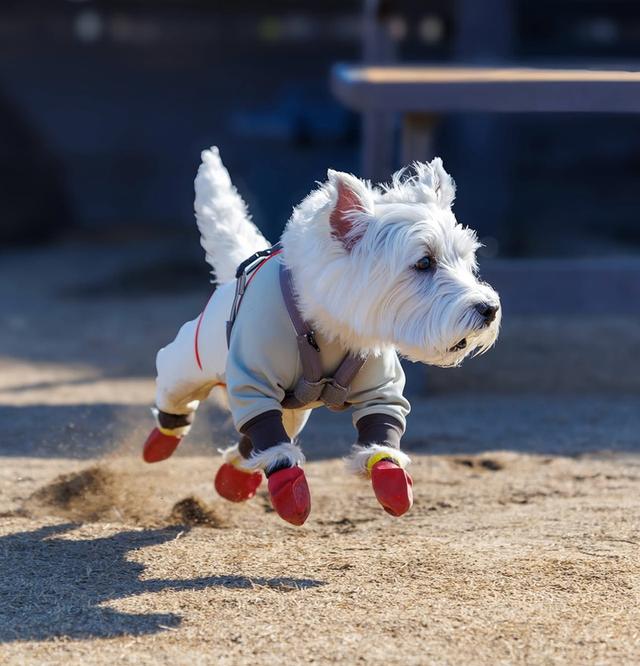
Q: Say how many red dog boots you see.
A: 4